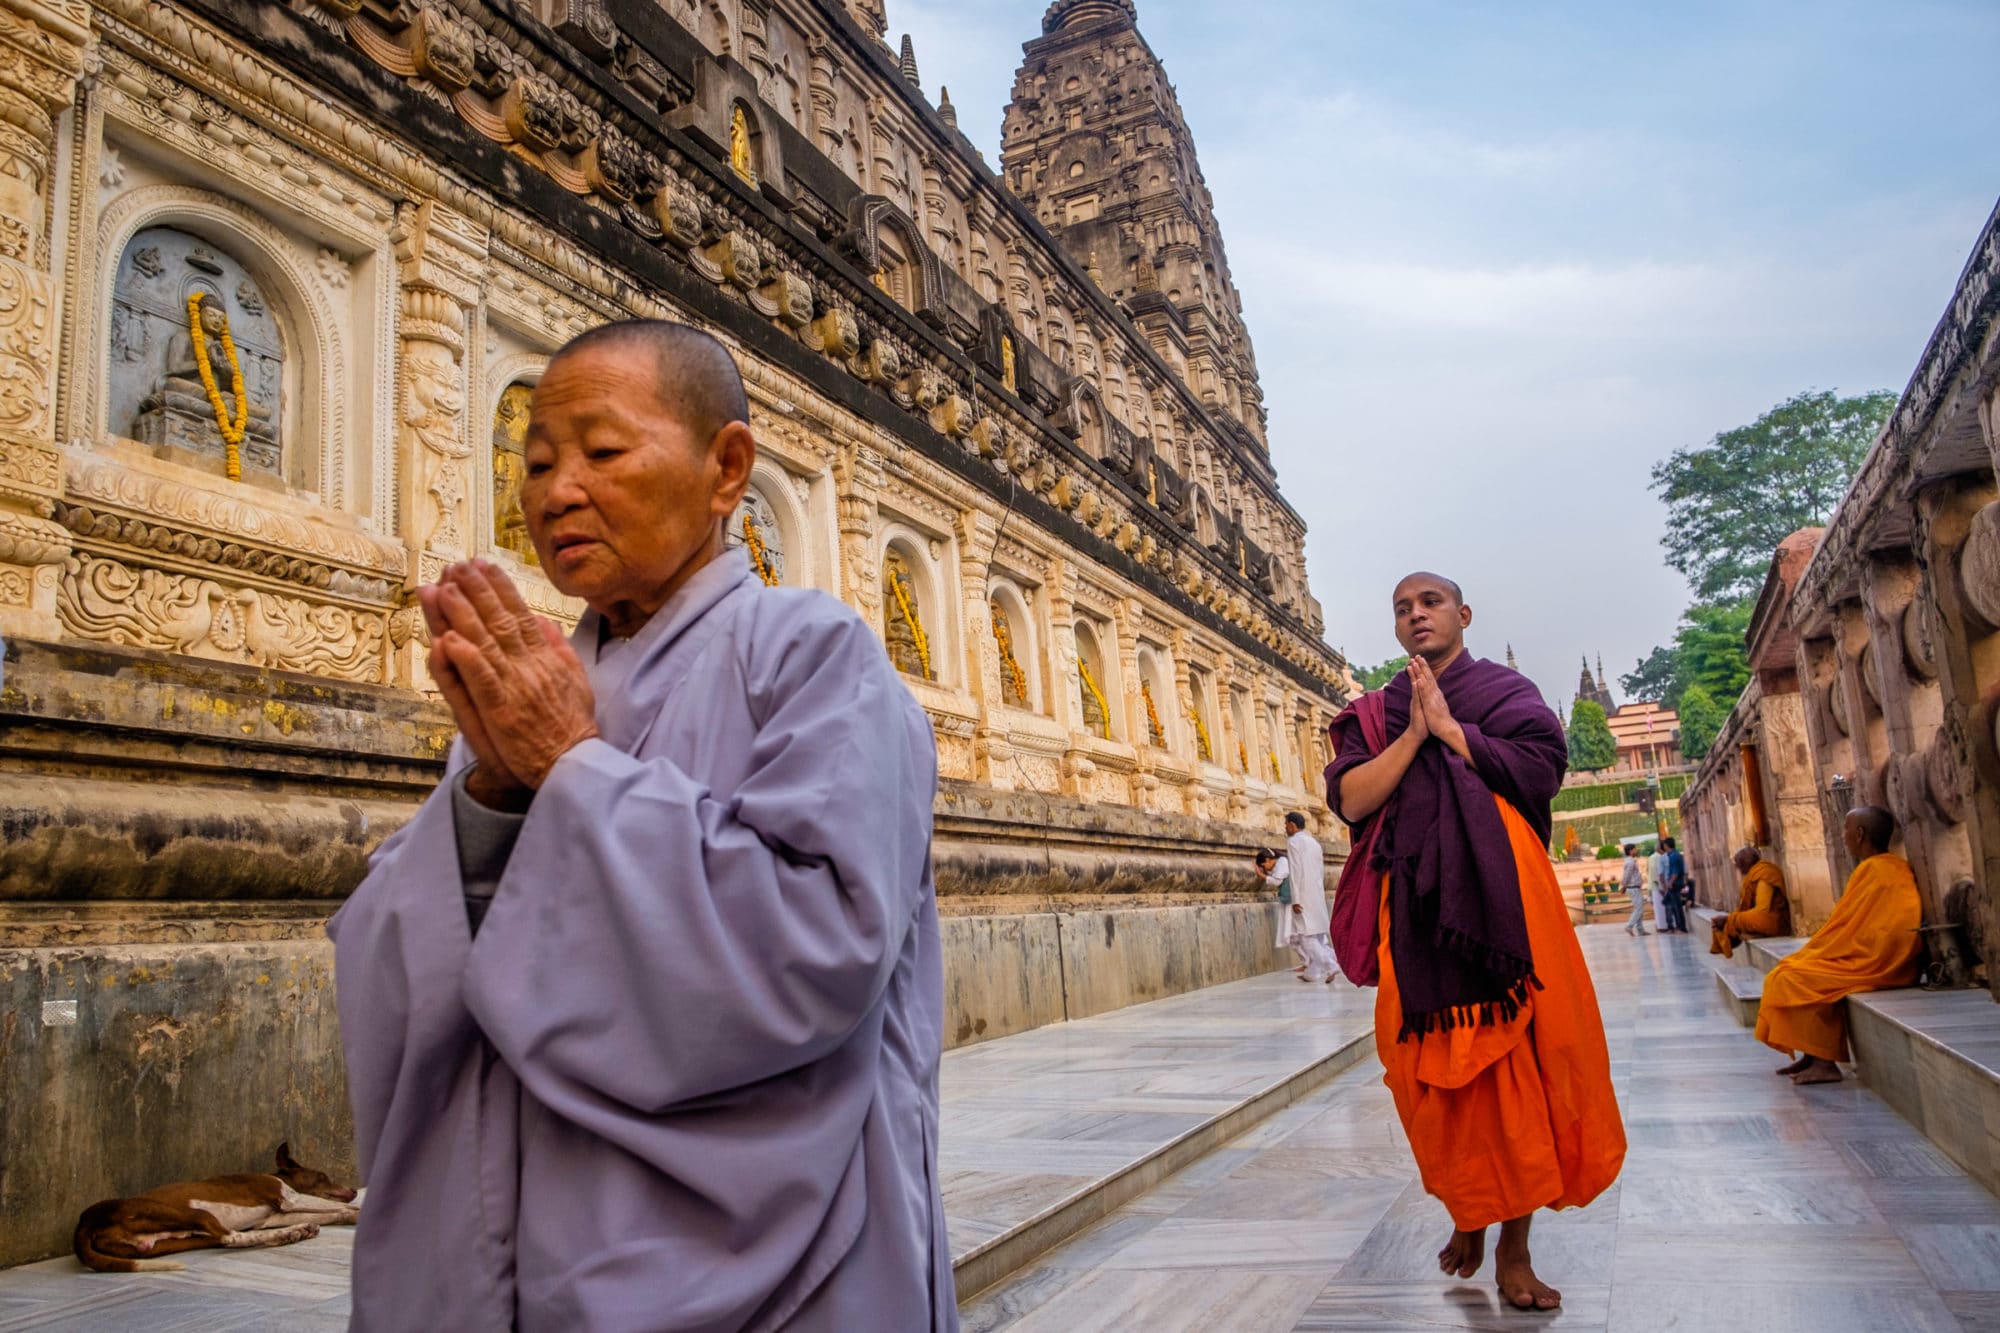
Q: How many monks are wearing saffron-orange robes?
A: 3